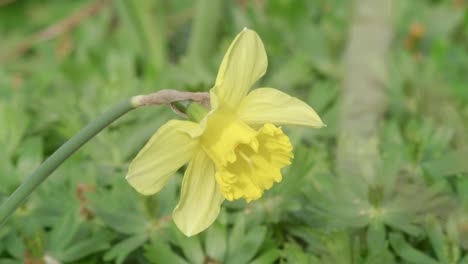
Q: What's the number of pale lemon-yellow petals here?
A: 4